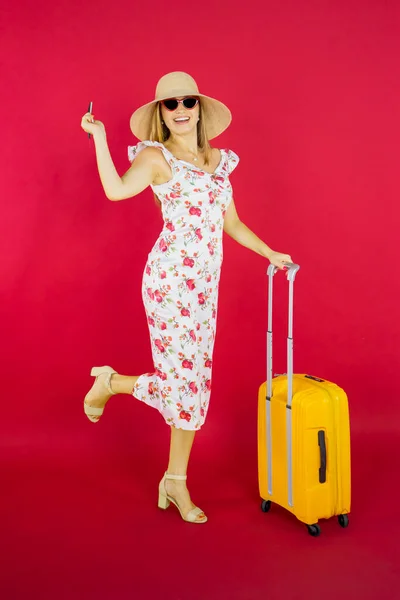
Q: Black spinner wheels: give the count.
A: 3